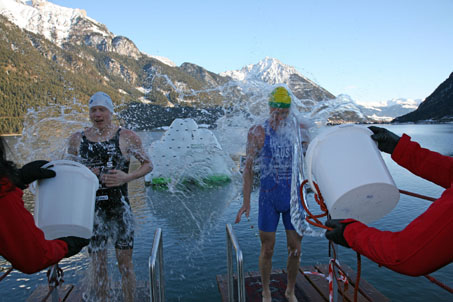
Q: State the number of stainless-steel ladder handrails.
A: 2